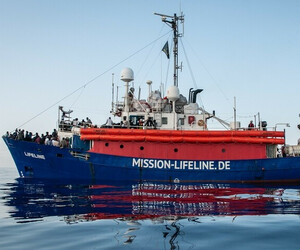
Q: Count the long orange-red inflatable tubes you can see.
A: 2